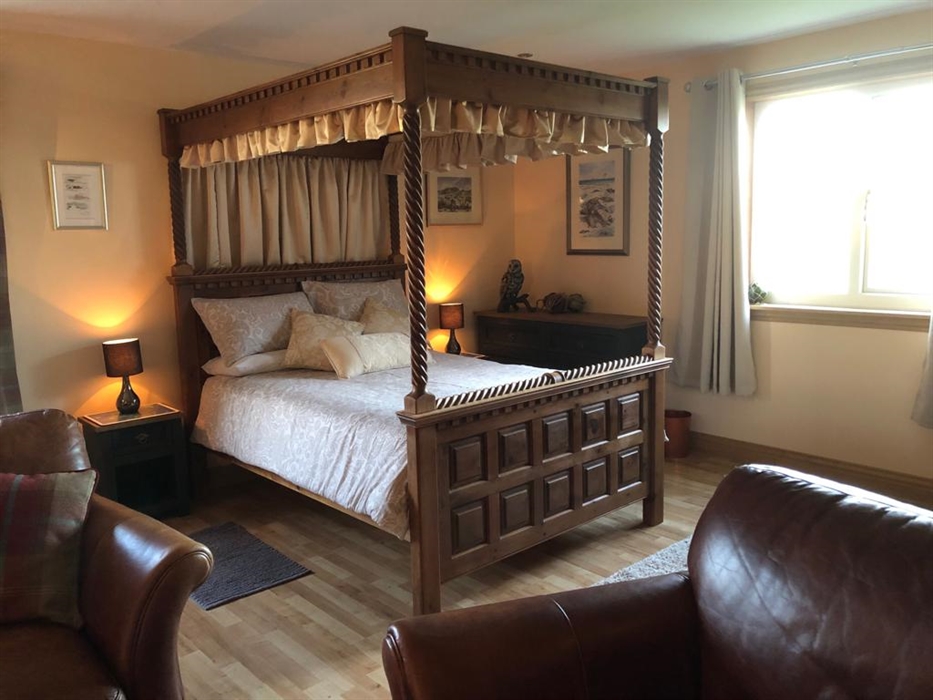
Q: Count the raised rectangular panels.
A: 10